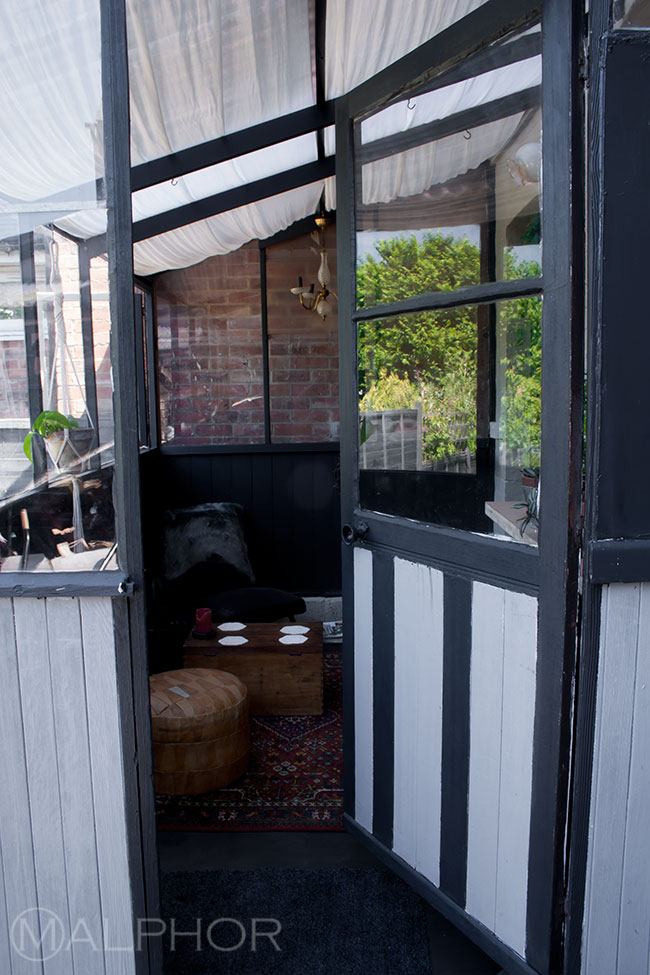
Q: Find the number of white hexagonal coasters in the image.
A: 4